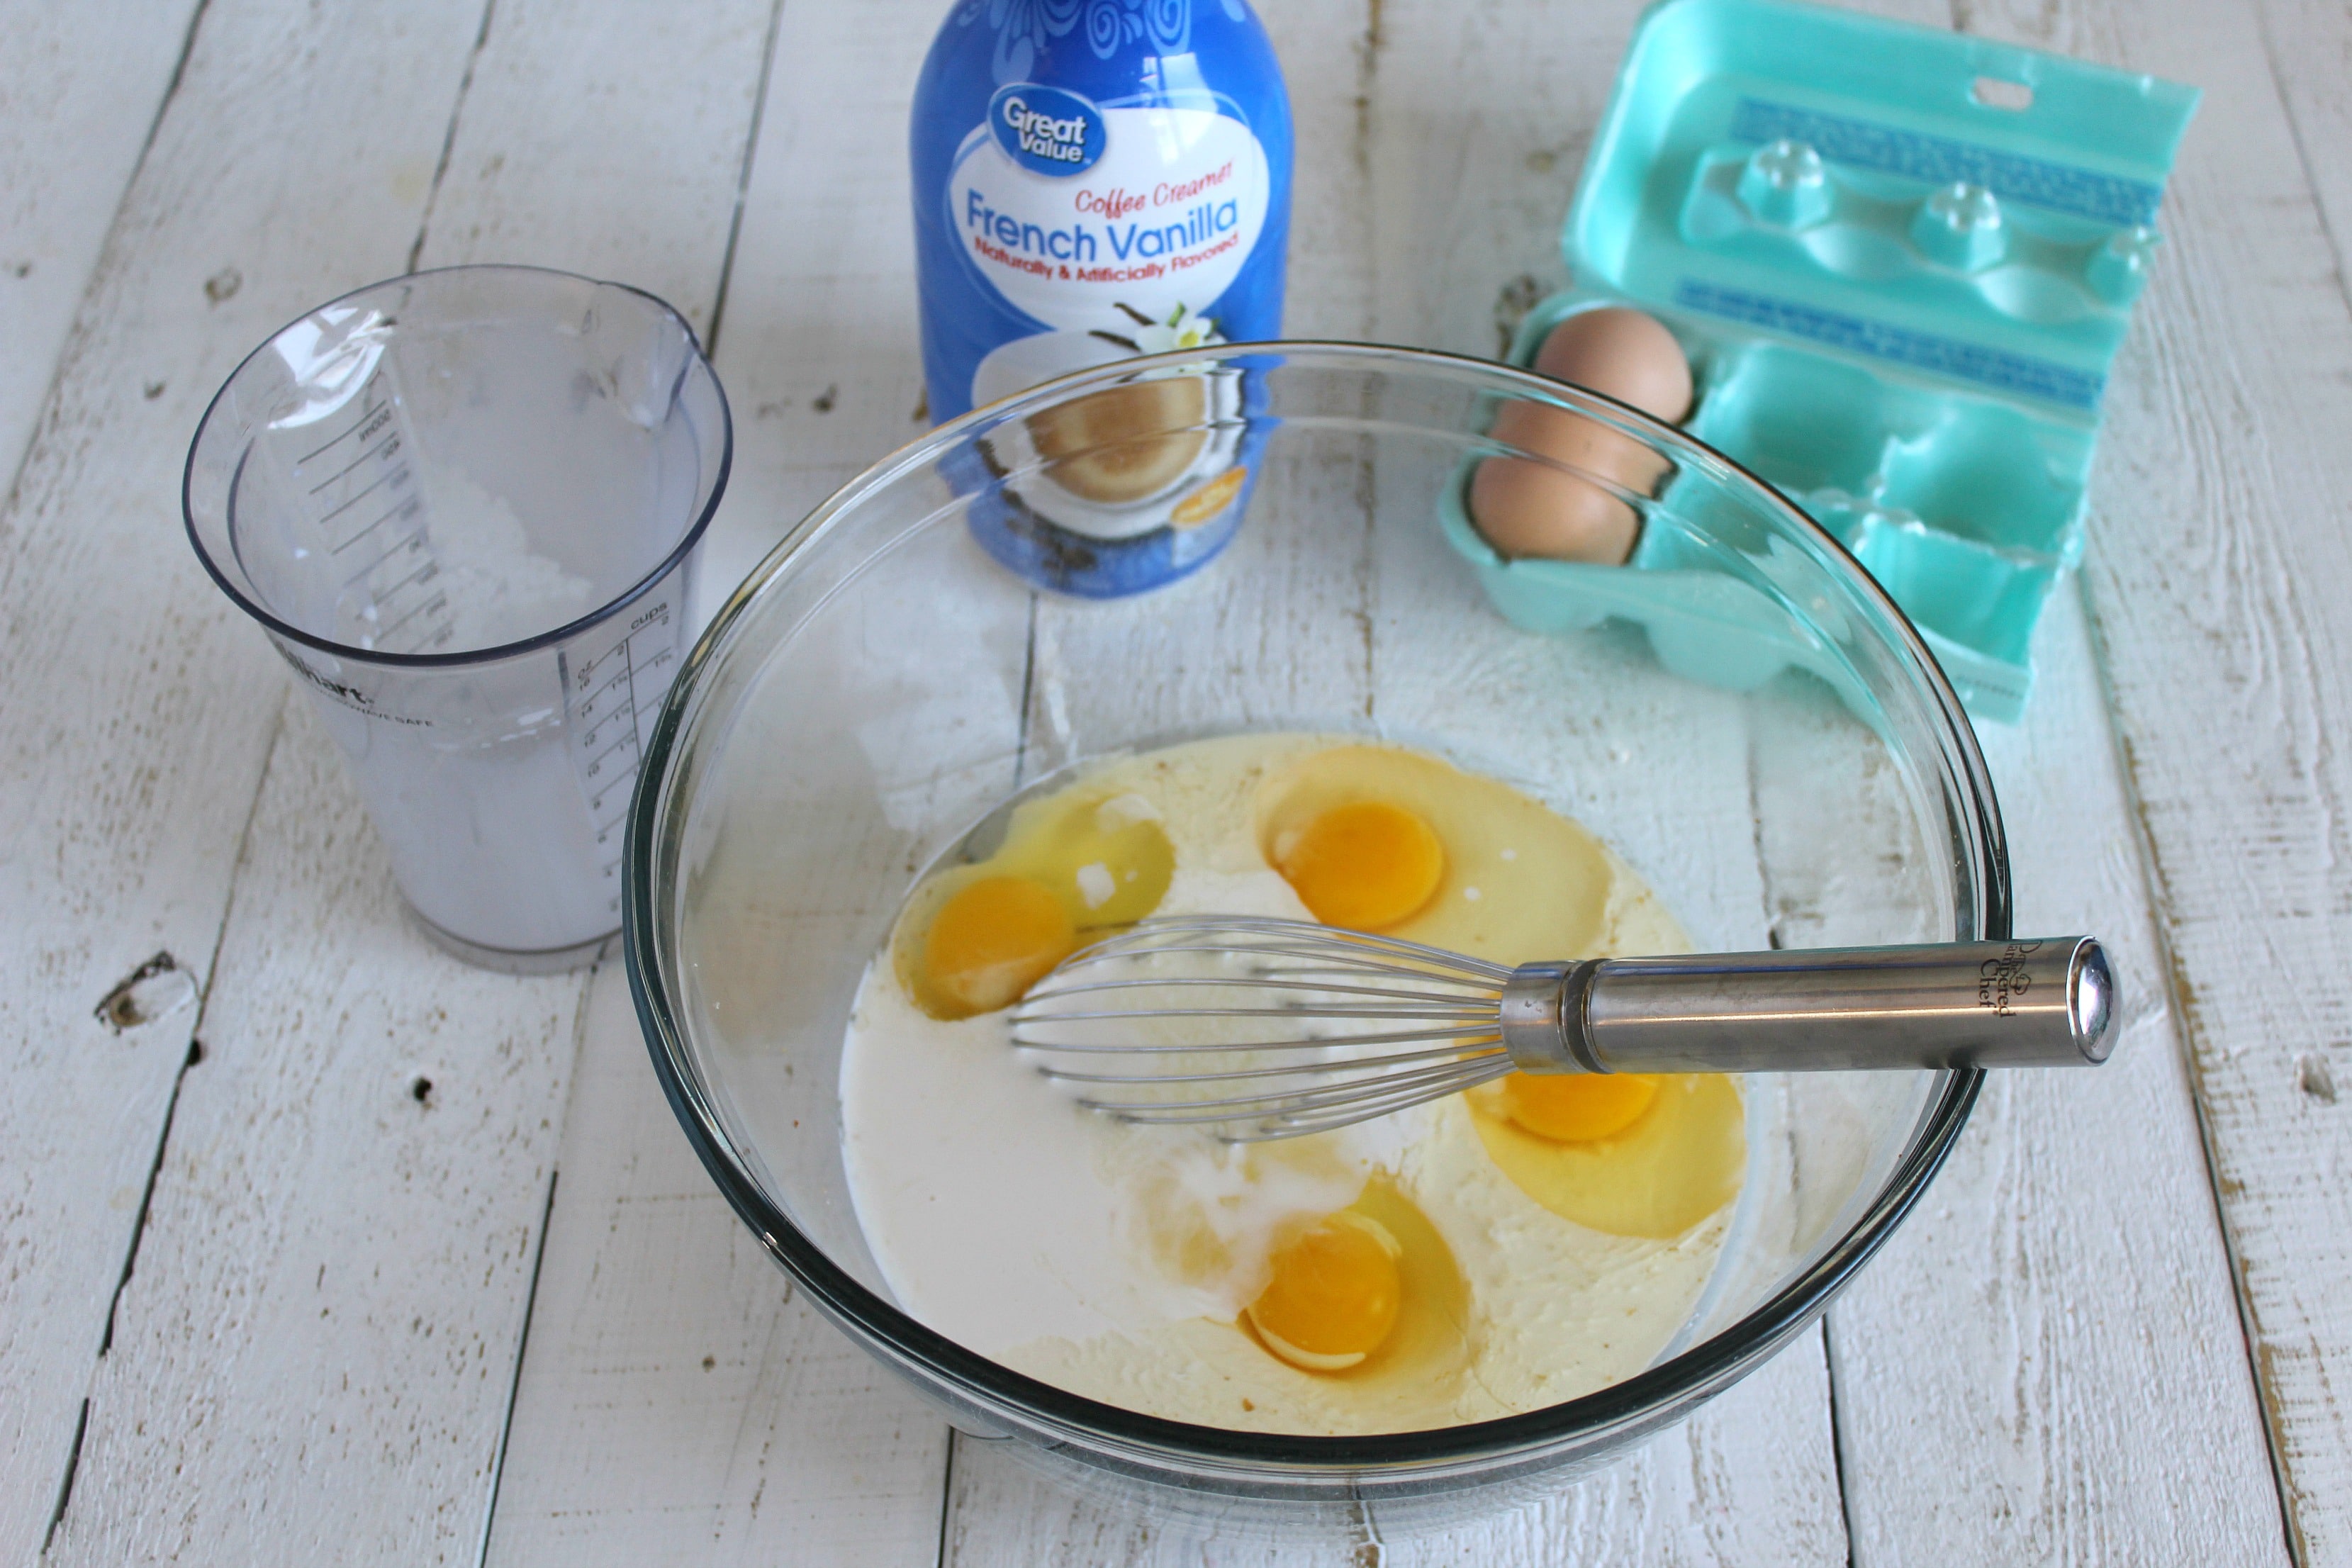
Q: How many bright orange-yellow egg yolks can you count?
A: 4